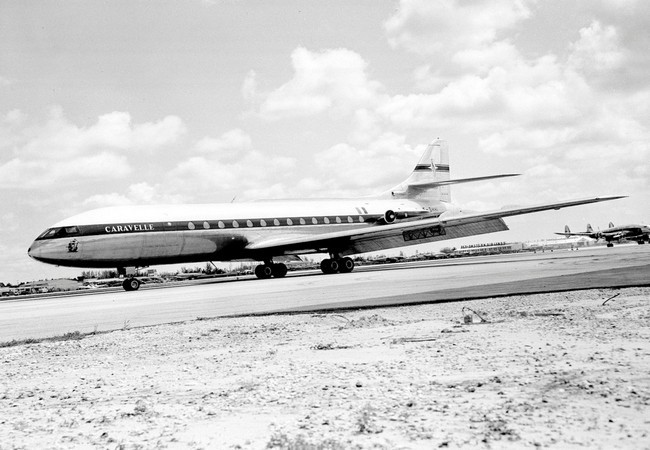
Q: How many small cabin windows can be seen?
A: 14